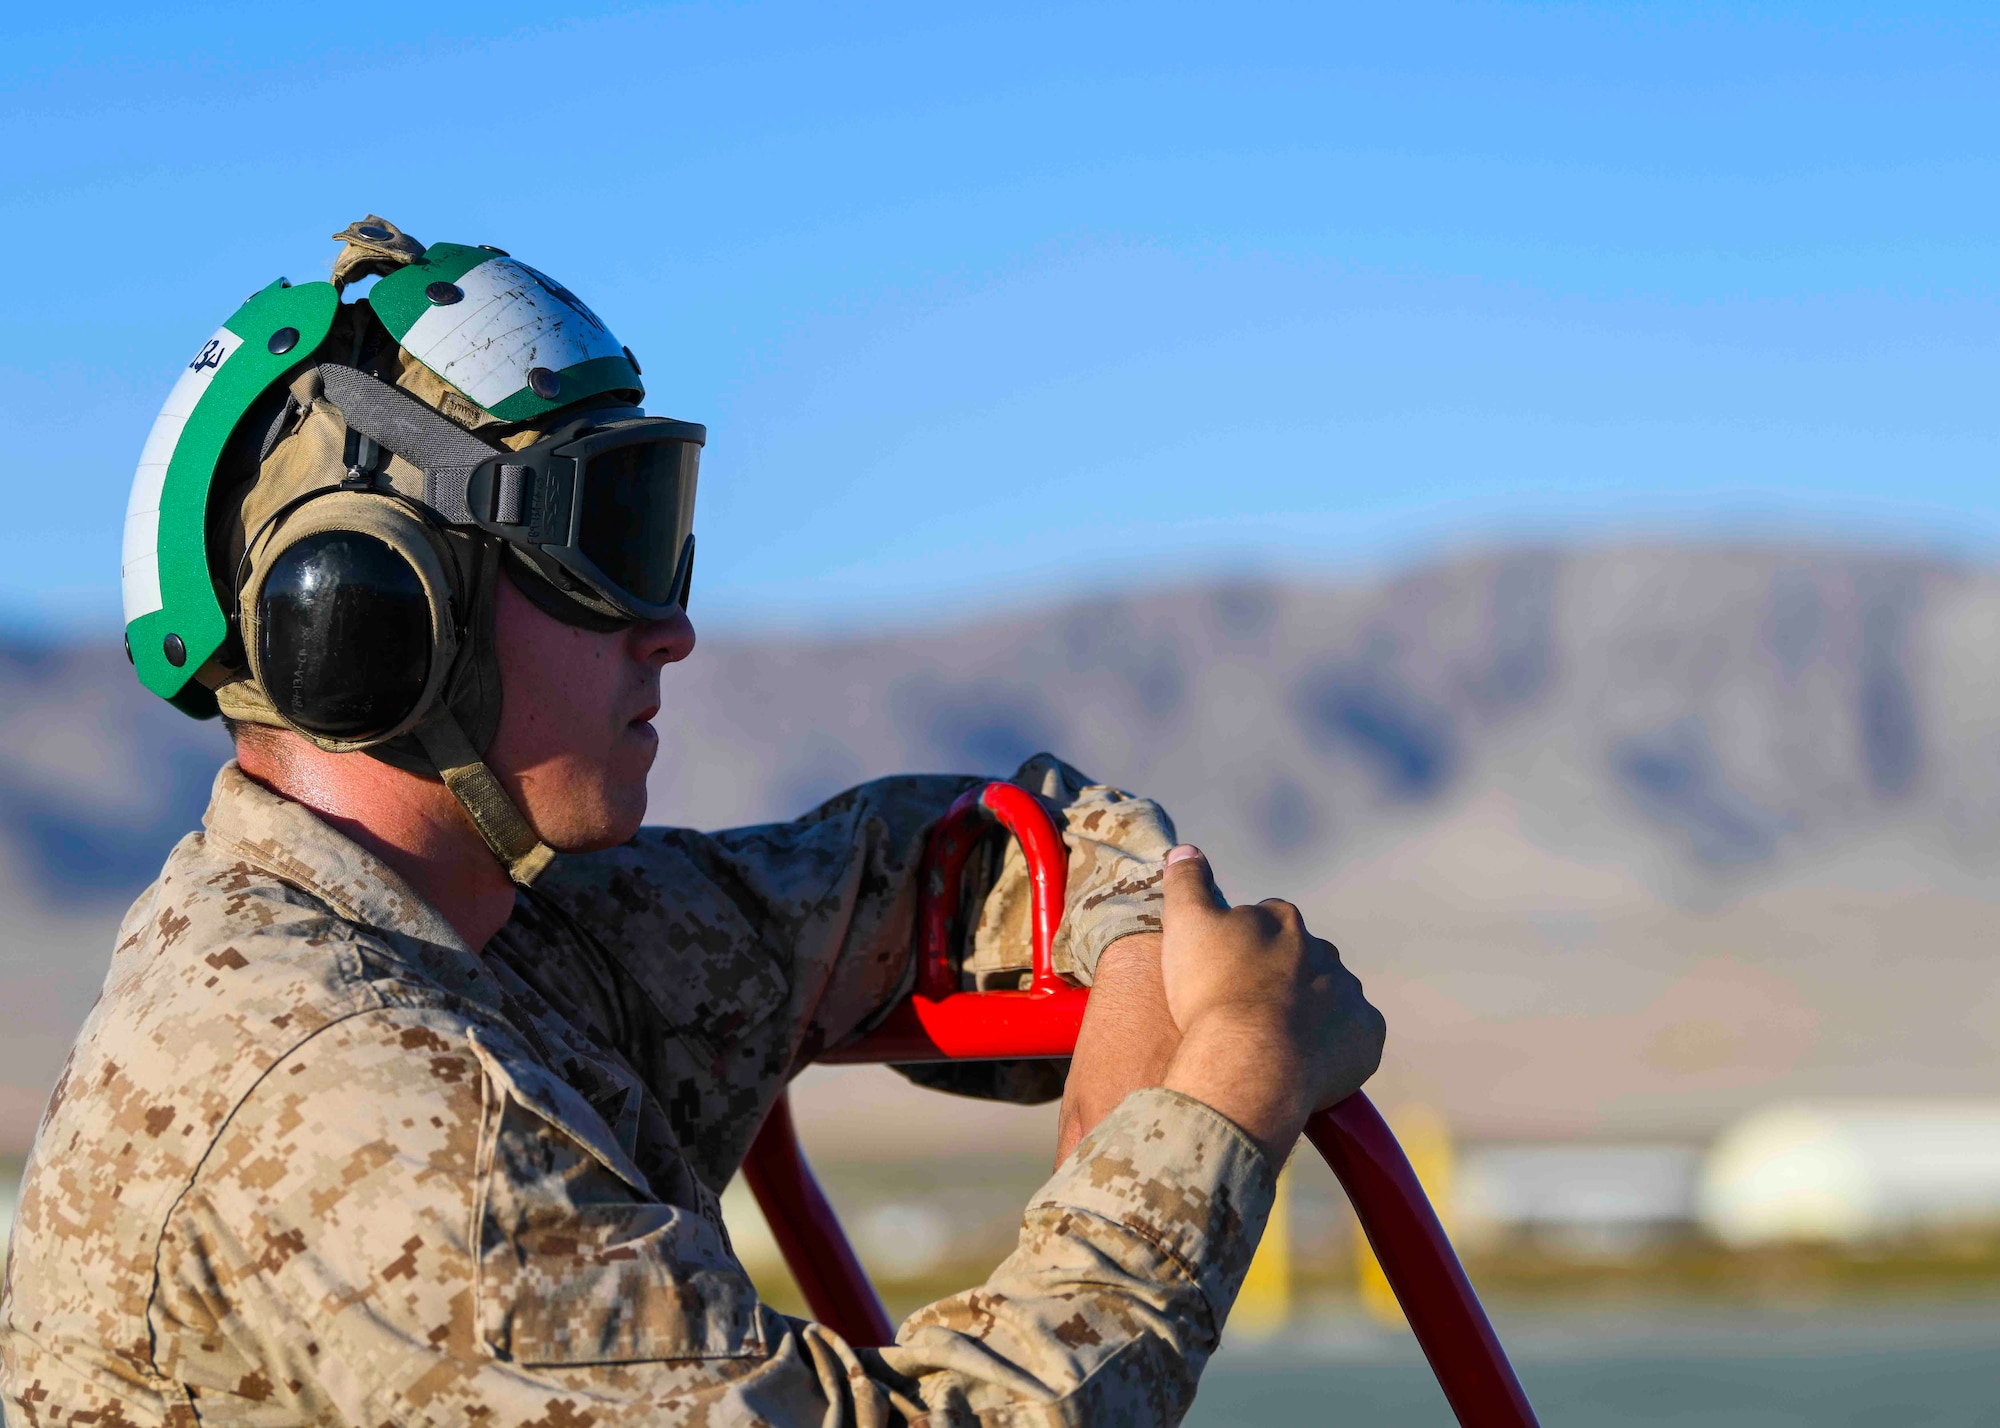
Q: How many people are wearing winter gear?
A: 0